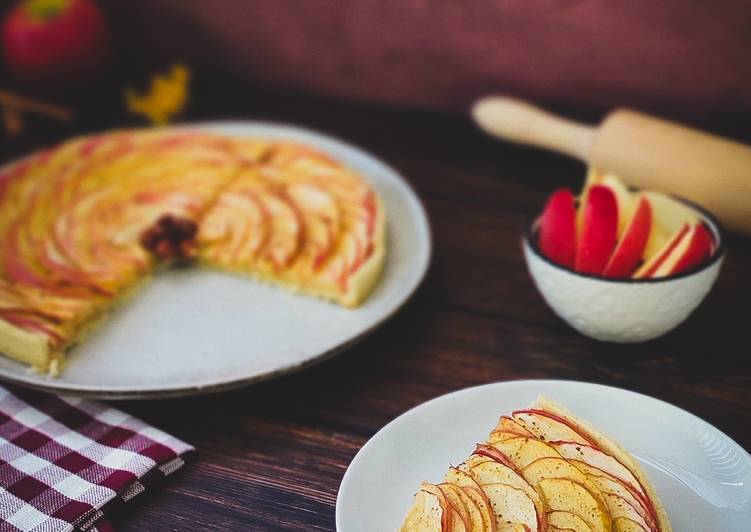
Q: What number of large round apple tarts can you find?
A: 1